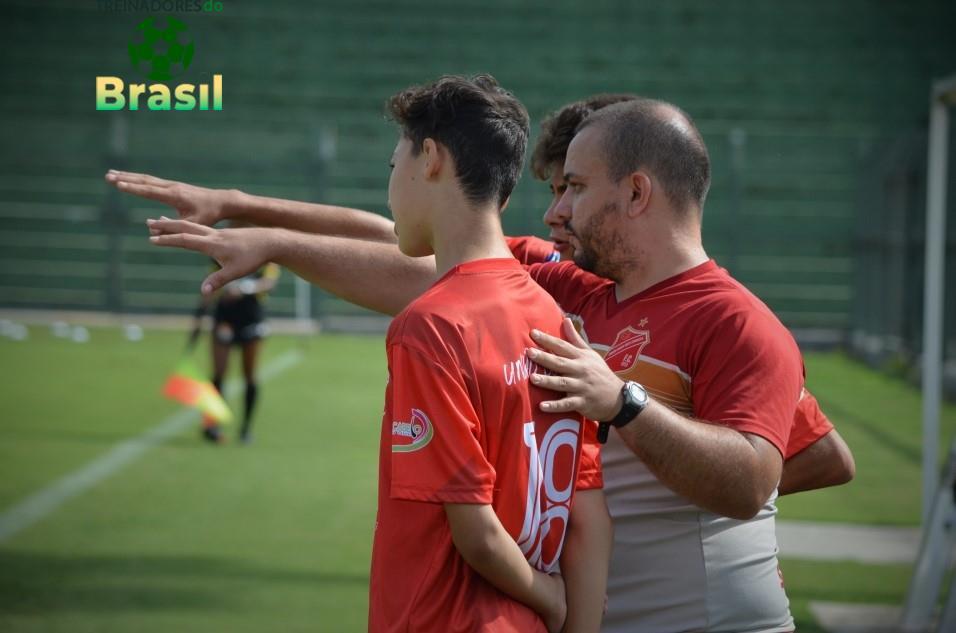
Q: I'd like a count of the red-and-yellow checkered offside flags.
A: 1